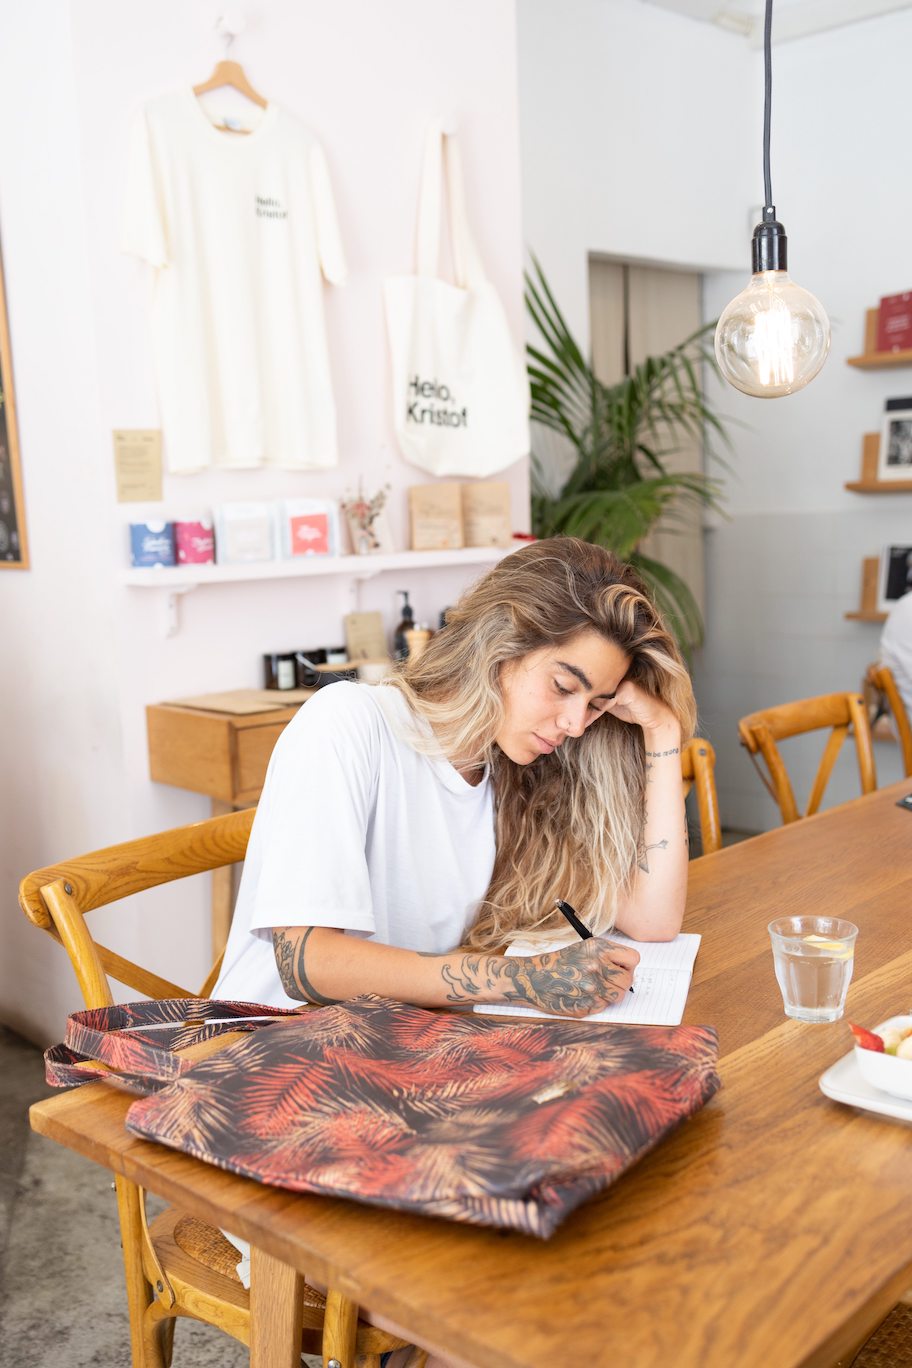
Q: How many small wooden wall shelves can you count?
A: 3